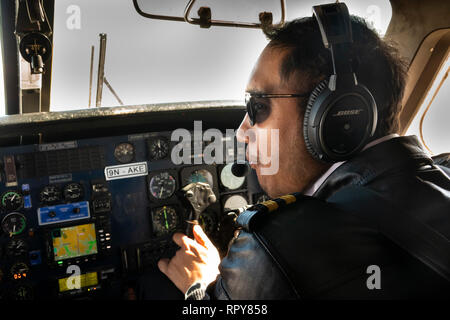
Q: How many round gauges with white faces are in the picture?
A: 2